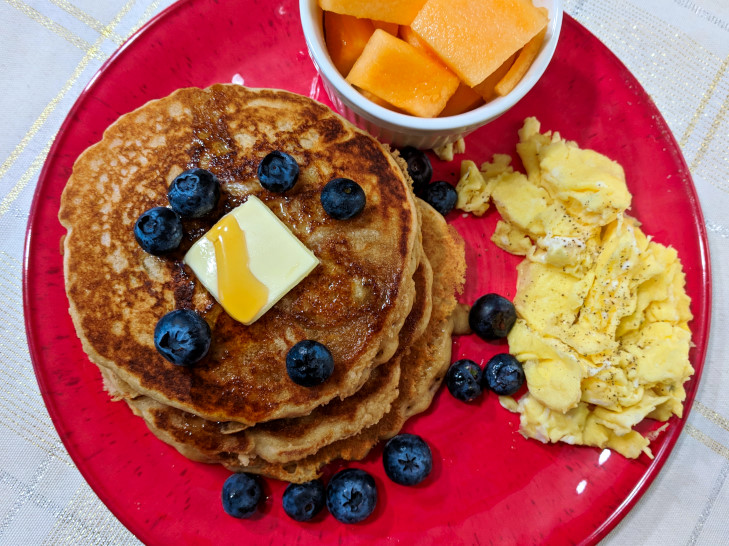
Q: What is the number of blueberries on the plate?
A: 15